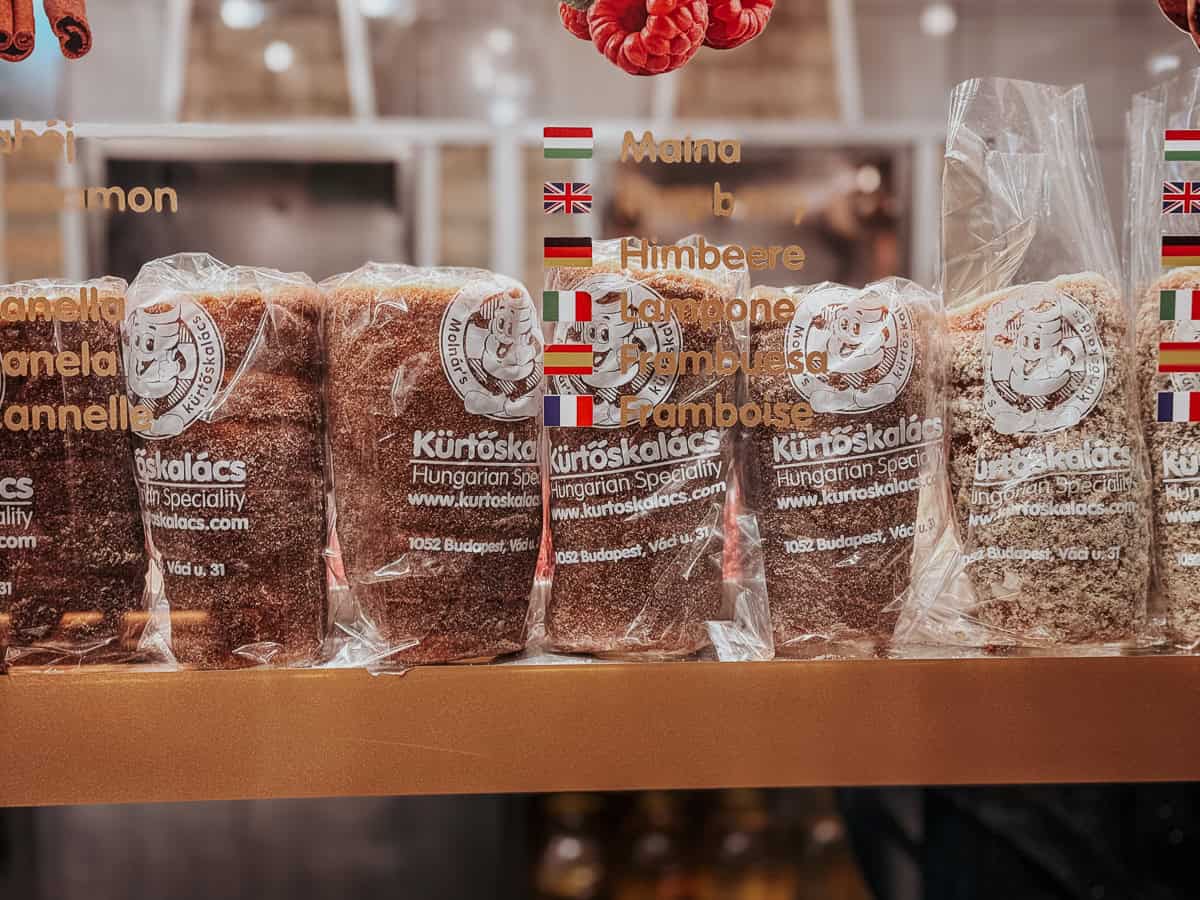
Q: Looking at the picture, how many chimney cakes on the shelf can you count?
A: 7